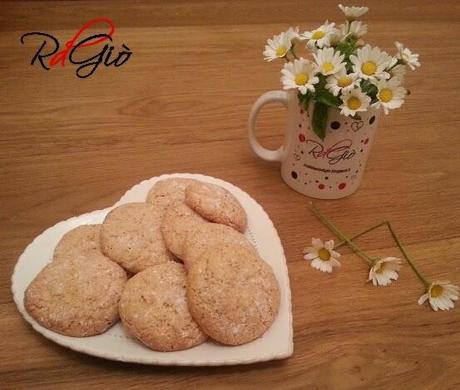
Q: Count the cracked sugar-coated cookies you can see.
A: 9